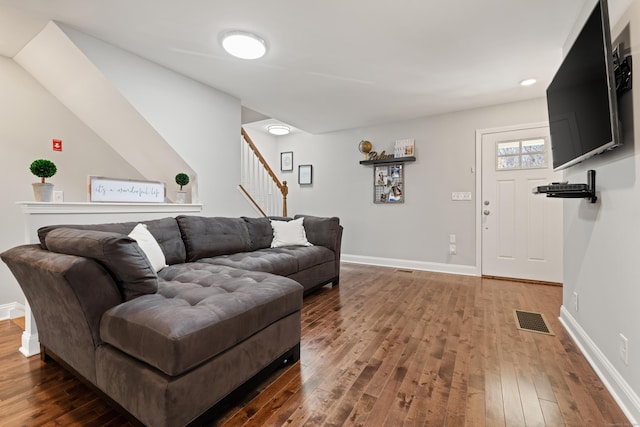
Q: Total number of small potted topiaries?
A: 2